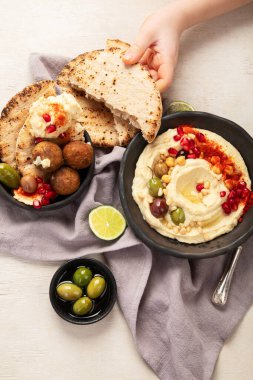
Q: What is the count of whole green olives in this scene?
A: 7